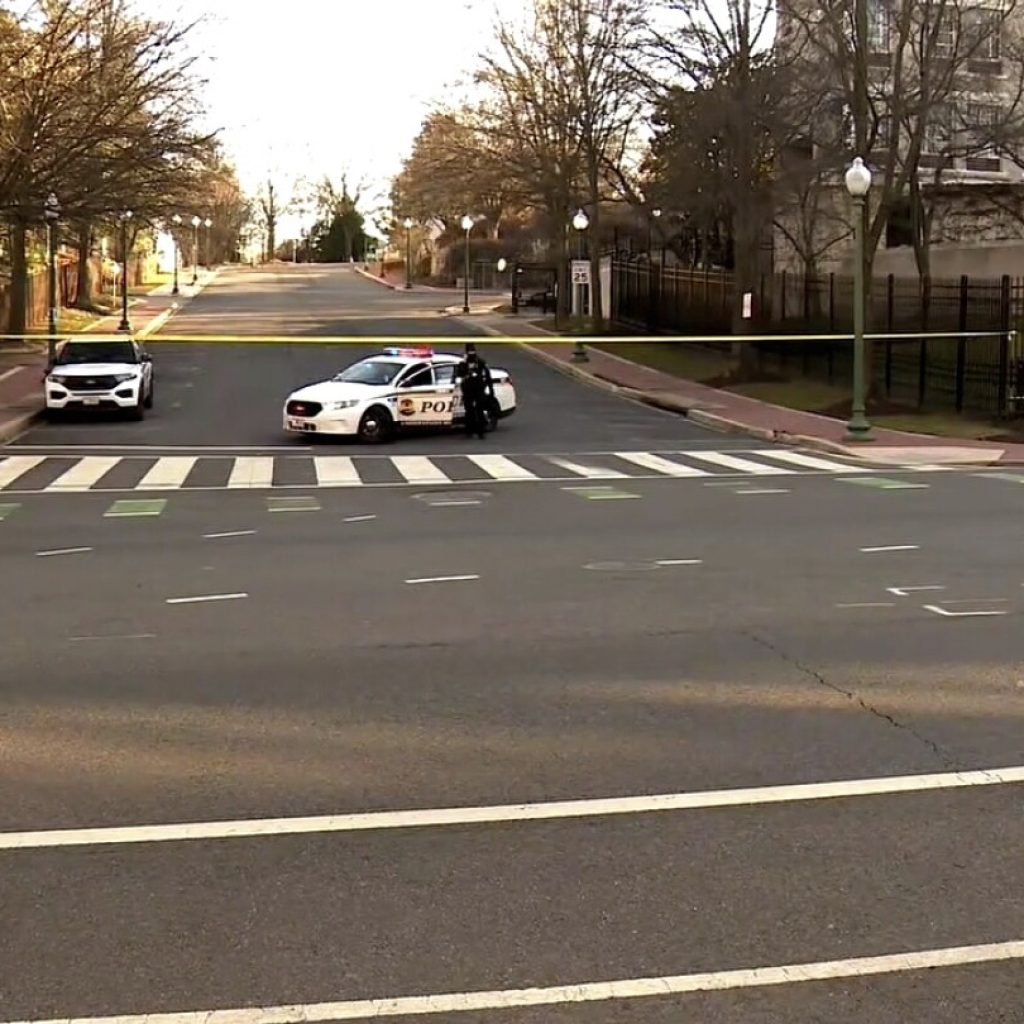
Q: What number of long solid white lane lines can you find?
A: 2